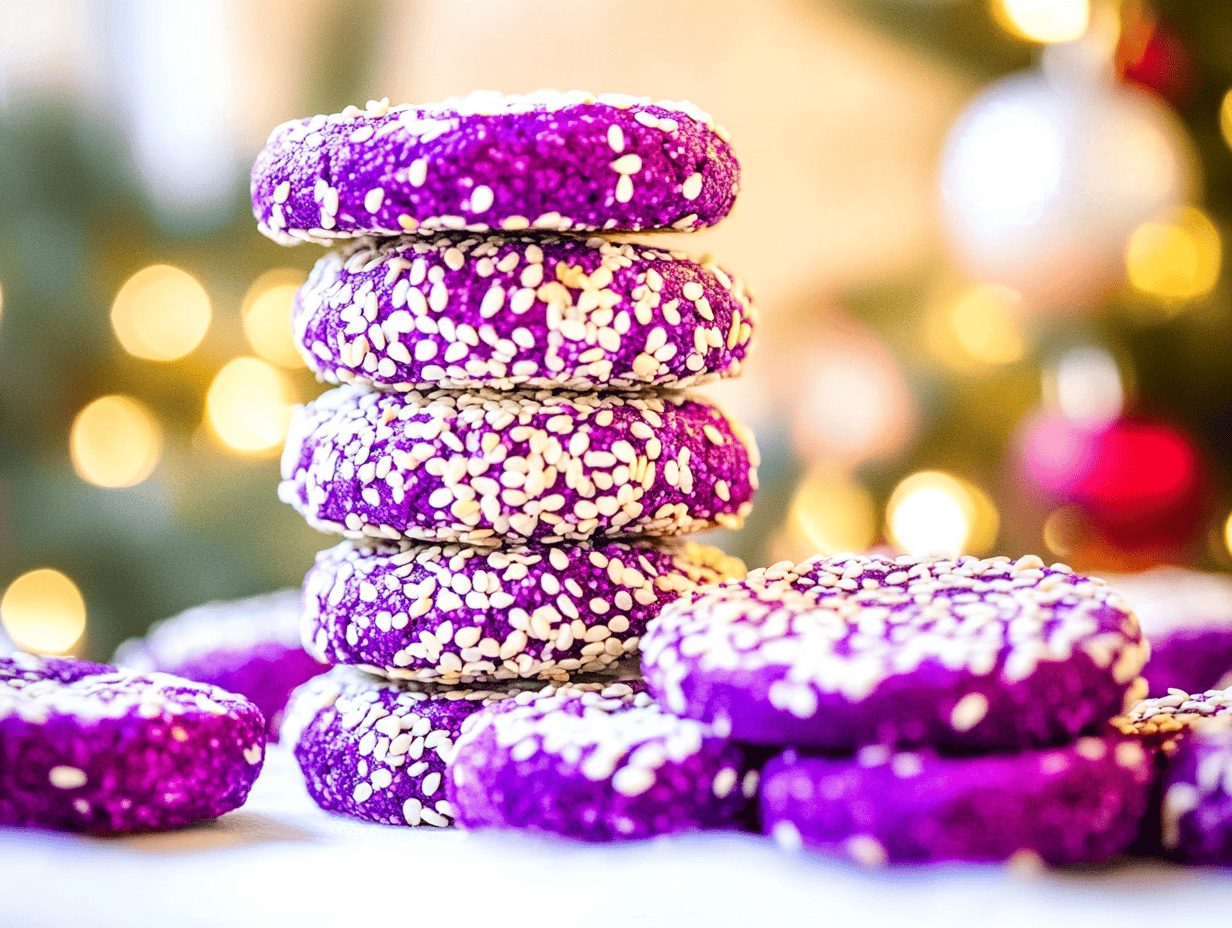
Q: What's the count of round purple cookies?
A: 12